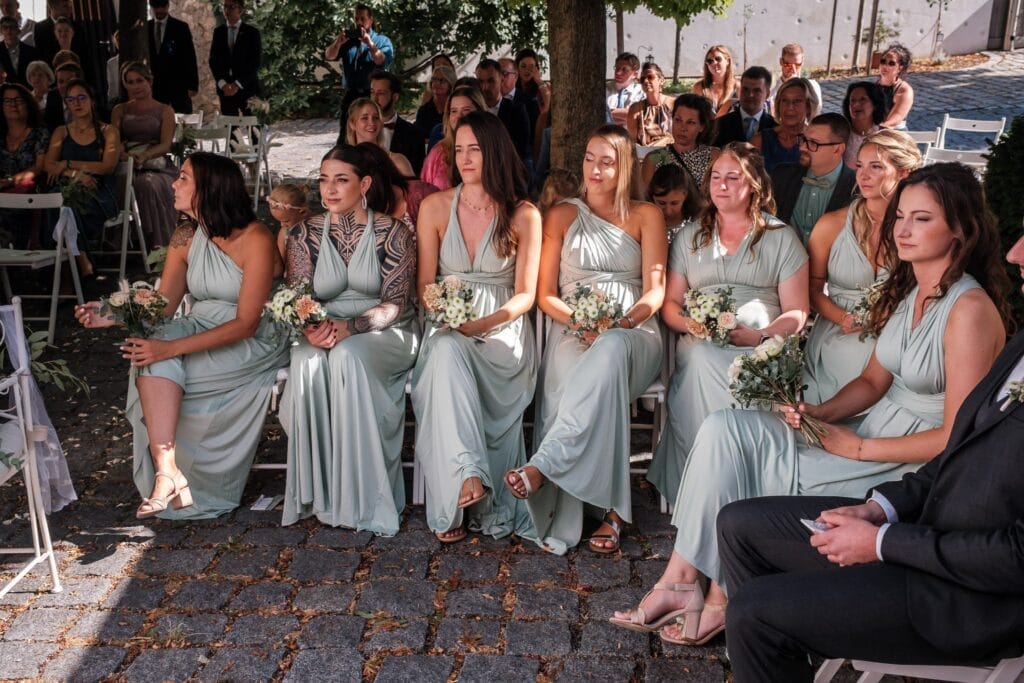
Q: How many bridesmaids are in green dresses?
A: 7